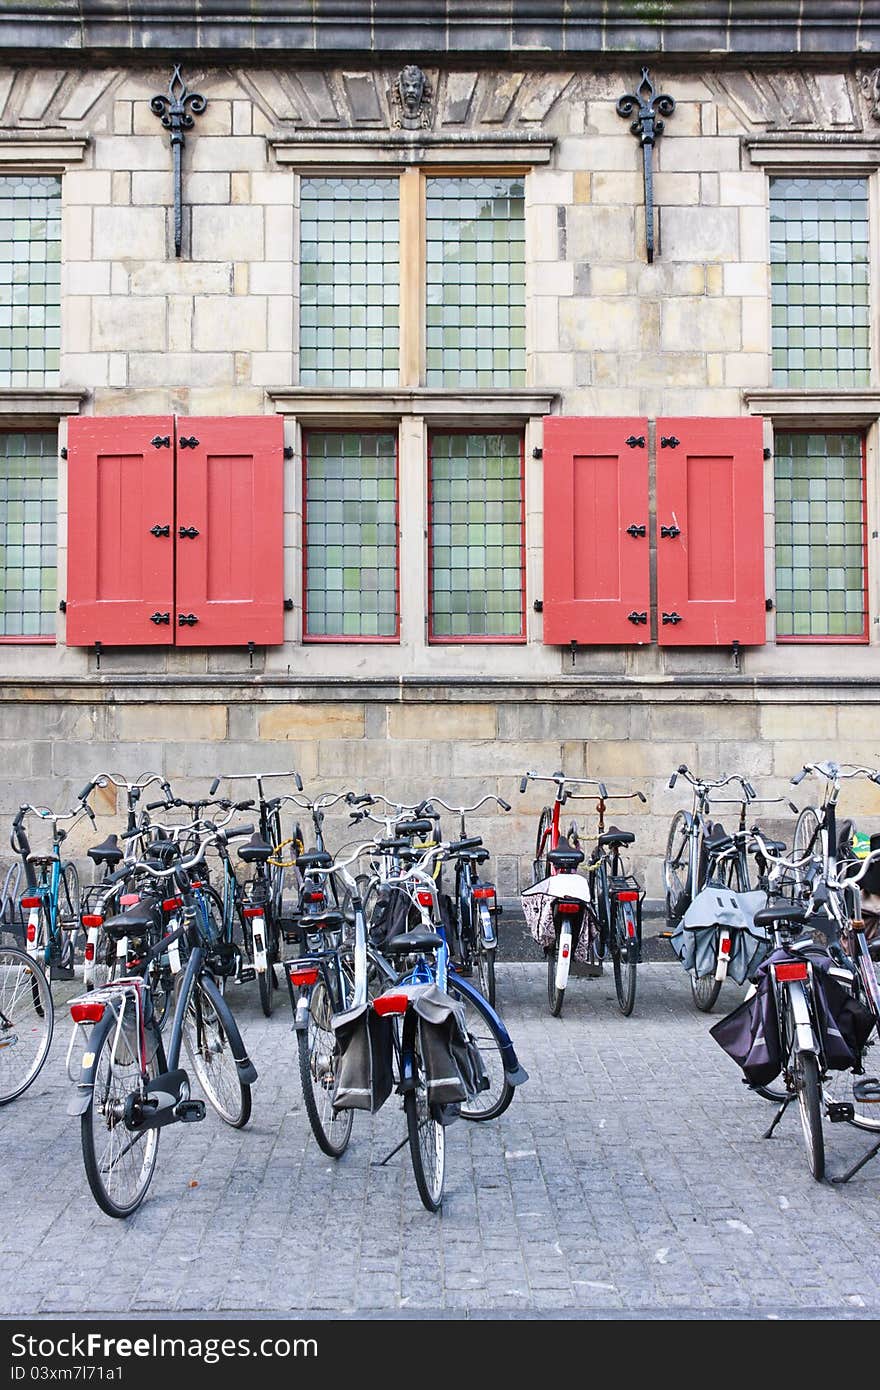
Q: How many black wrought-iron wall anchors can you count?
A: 2